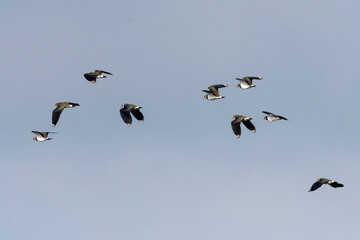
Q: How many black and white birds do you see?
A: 9